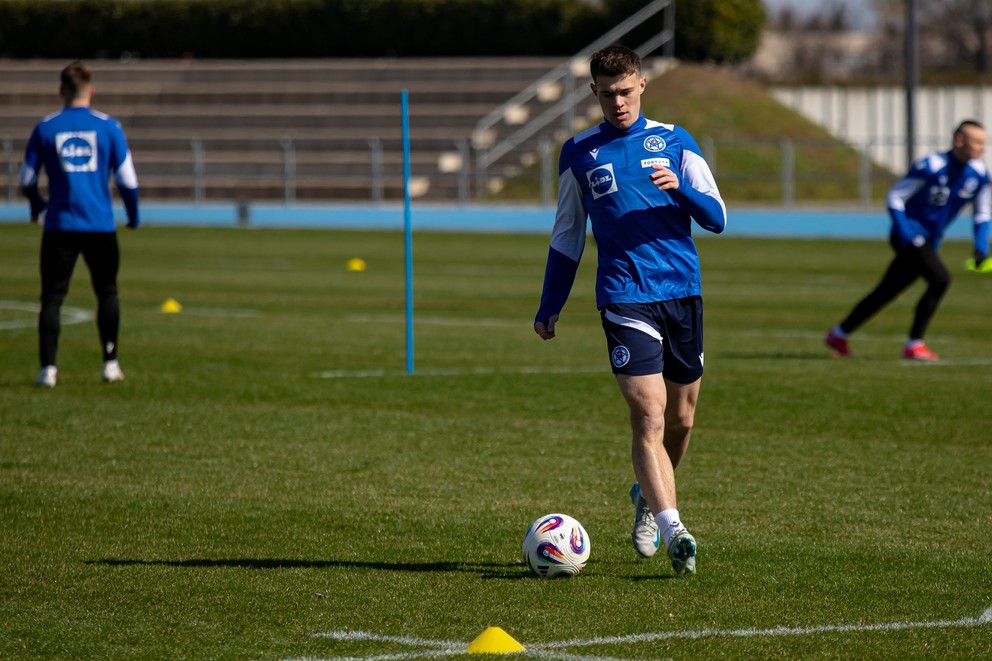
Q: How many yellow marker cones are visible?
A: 3